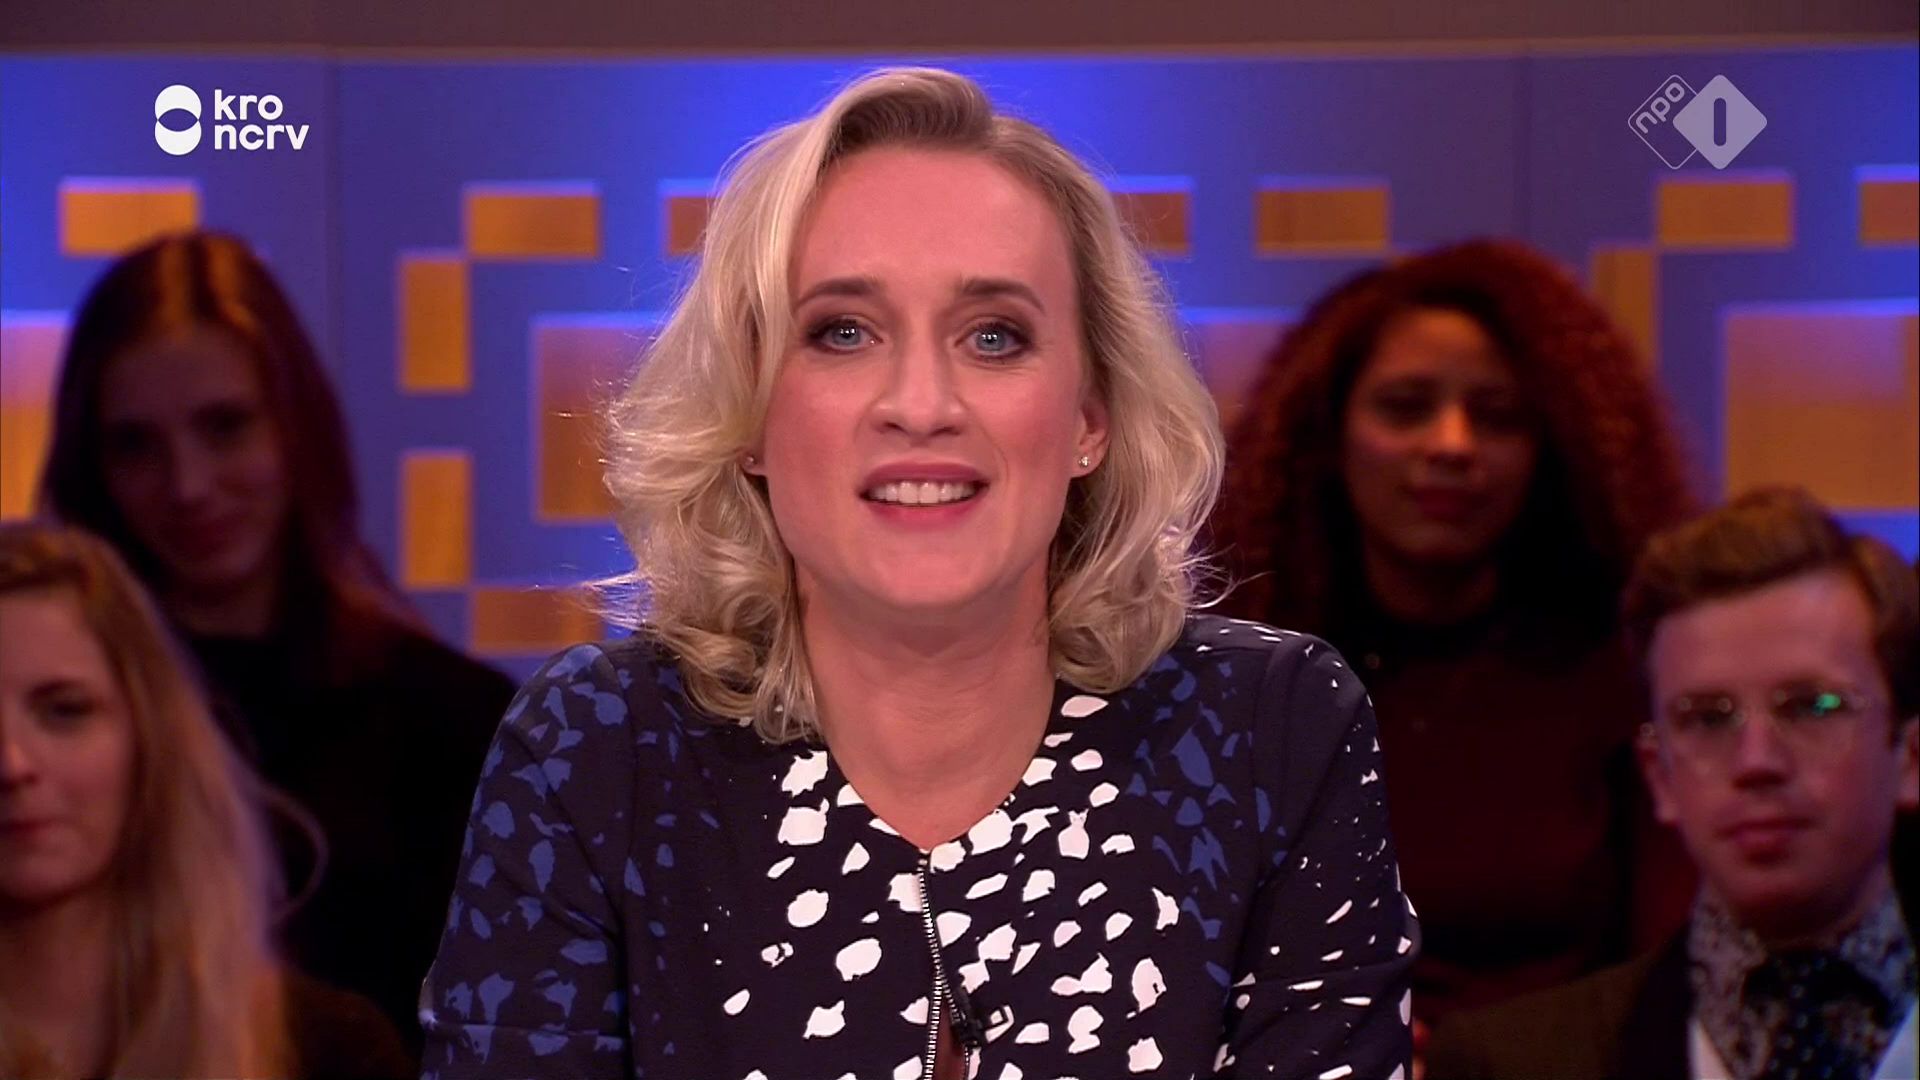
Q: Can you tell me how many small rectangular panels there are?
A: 11